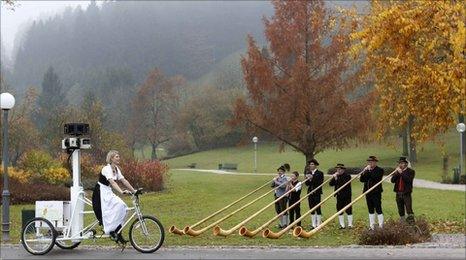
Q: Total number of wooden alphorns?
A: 6